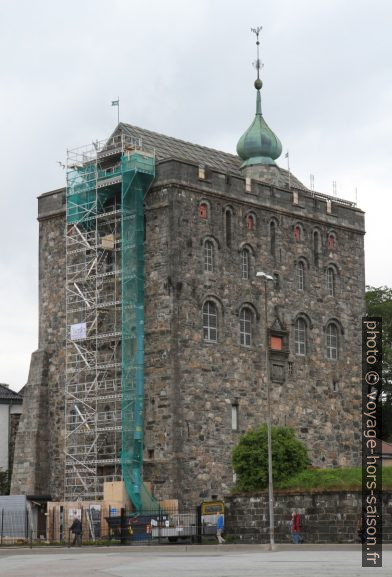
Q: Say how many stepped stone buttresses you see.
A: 1